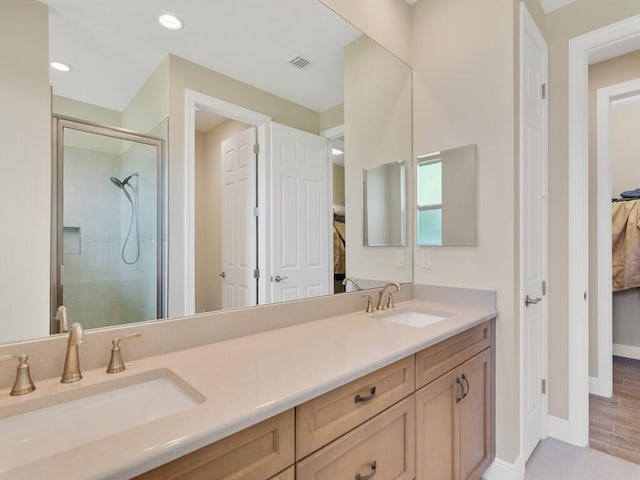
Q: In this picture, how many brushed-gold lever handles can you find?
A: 4